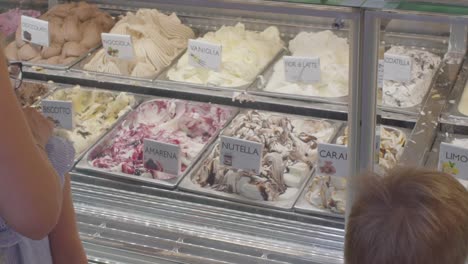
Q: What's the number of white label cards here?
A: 10